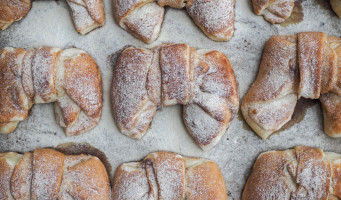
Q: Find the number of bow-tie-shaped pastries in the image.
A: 9